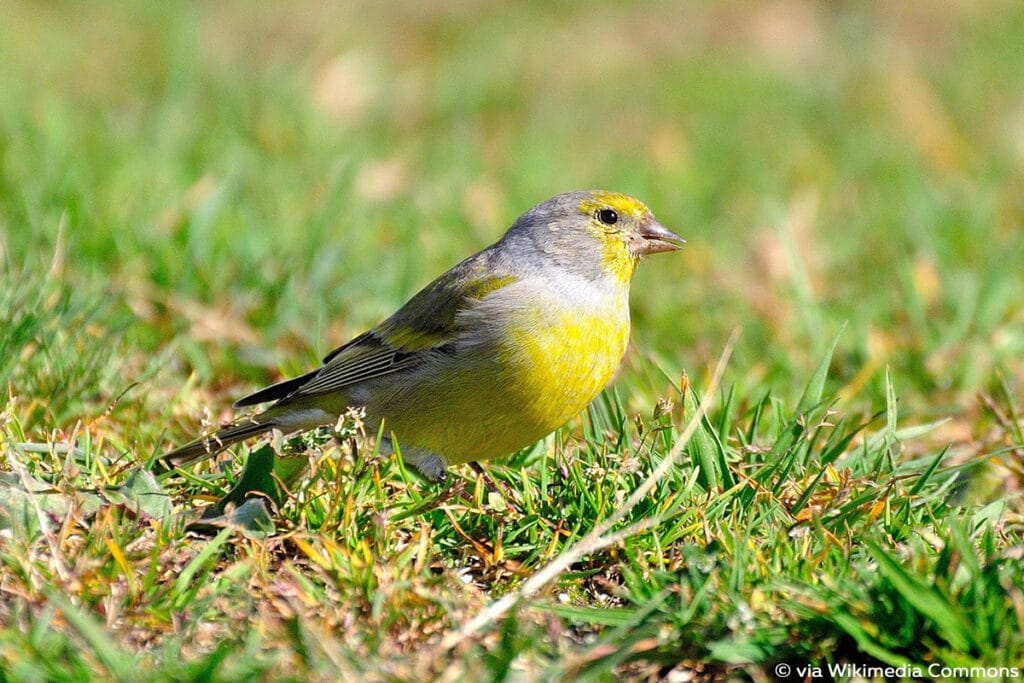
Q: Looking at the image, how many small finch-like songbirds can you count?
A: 1